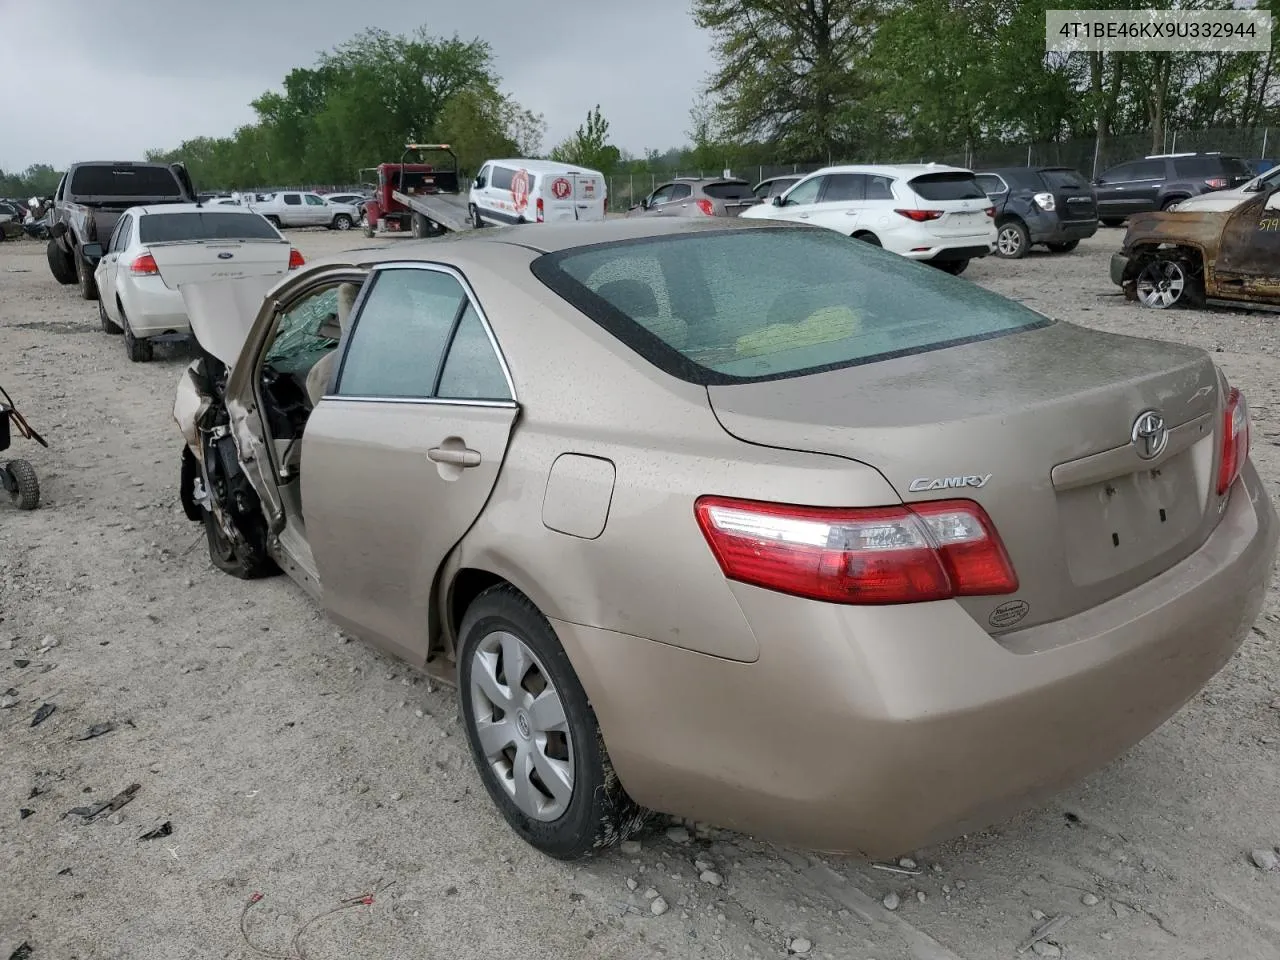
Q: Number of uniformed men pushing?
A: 0